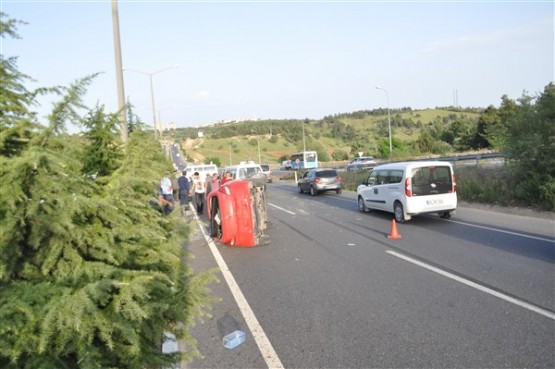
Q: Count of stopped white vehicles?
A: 2